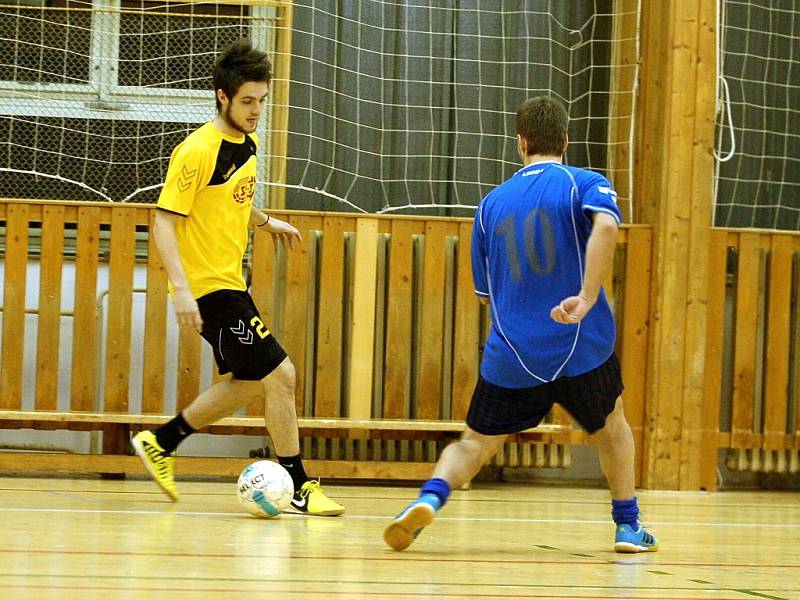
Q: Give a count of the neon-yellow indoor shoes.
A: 2